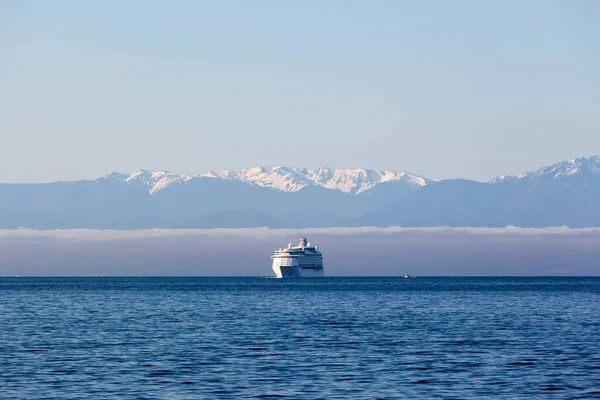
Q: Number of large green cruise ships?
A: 0